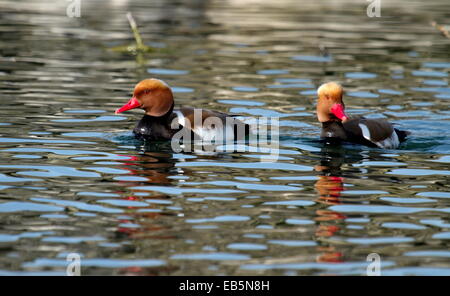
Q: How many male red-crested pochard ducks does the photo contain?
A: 2